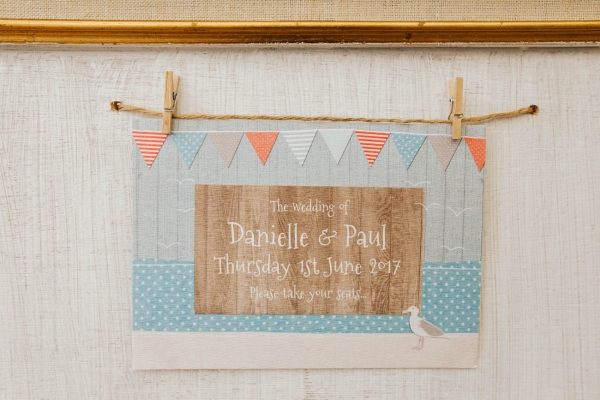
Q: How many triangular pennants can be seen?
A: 10